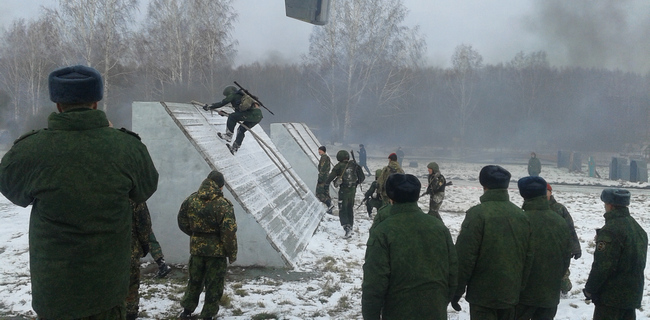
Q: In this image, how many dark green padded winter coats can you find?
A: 5